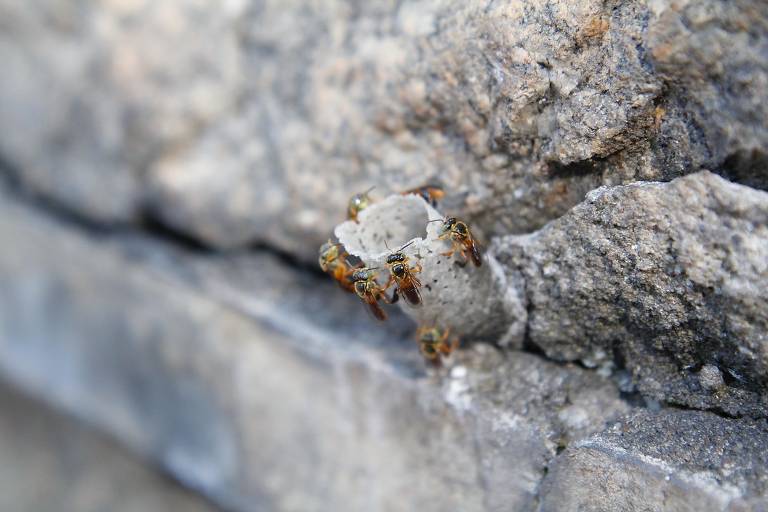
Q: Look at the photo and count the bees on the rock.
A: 7